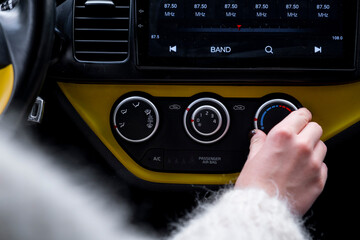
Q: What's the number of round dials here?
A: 3